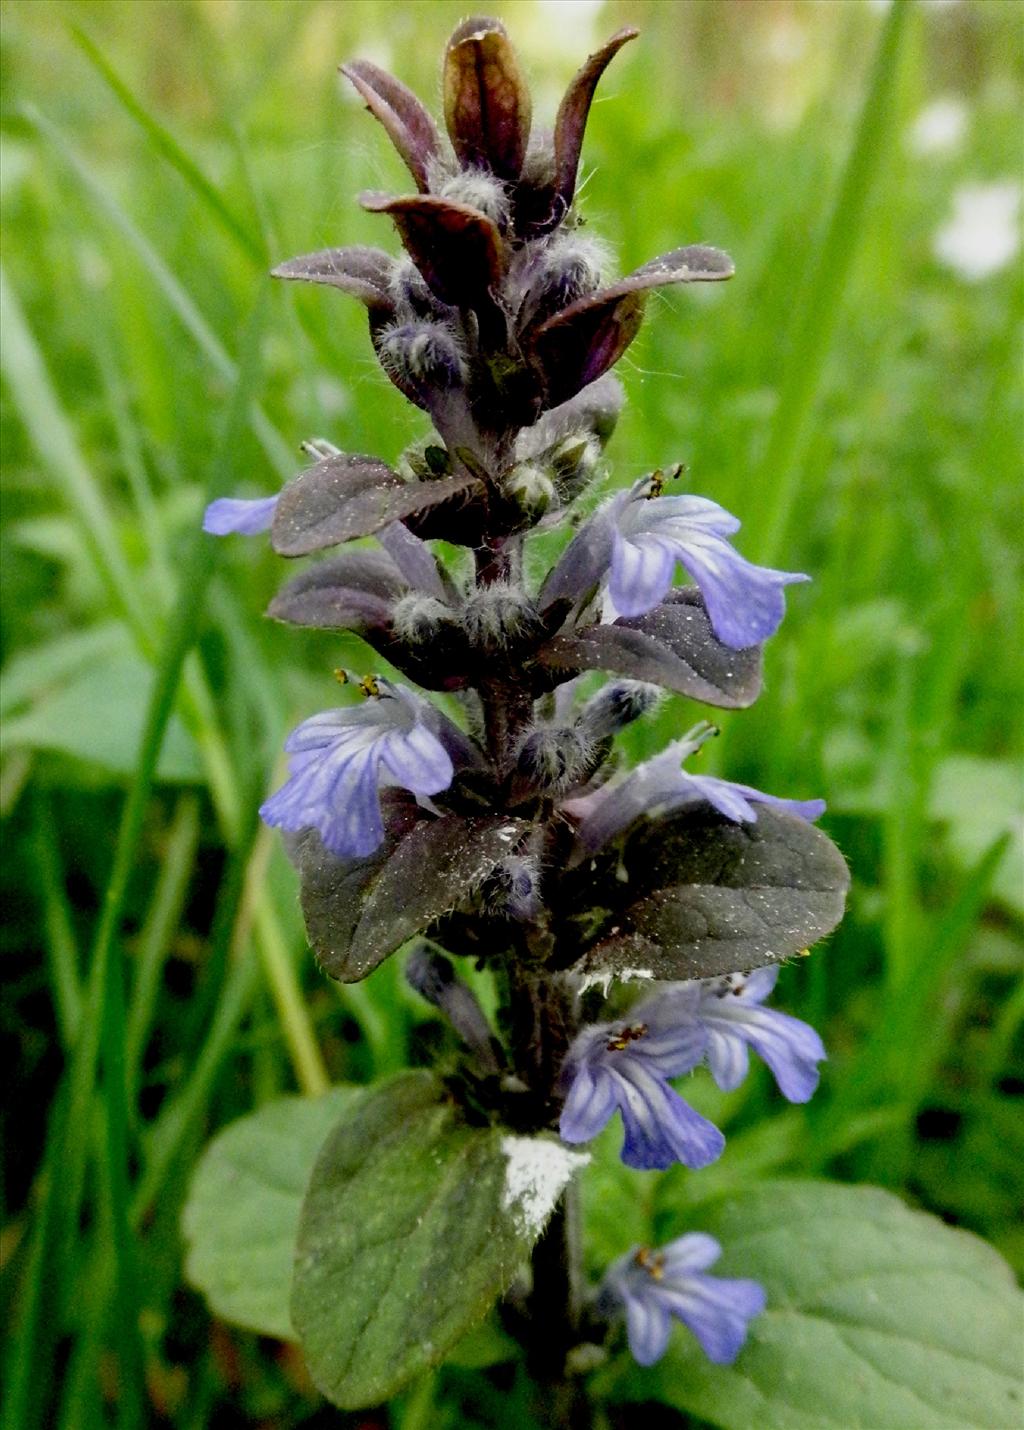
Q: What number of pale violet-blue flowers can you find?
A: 7